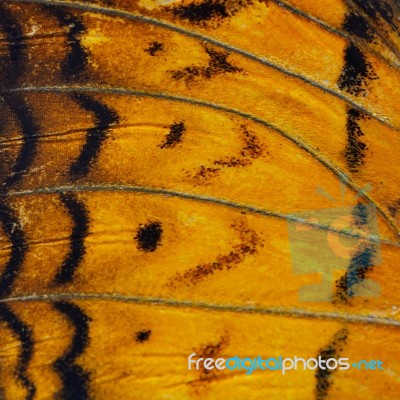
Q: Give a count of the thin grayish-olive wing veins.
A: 5